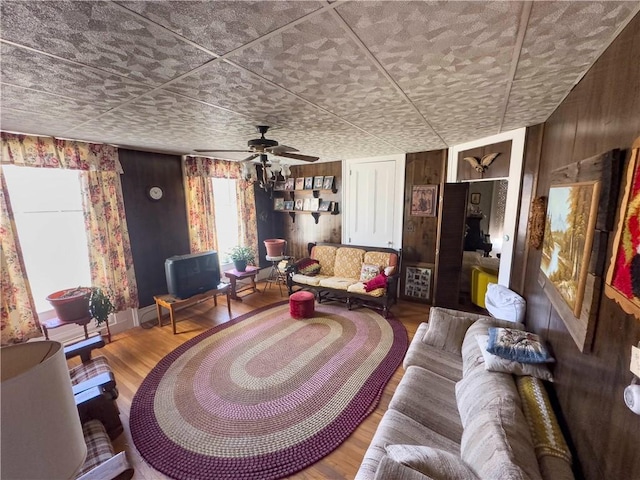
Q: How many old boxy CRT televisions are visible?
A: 1